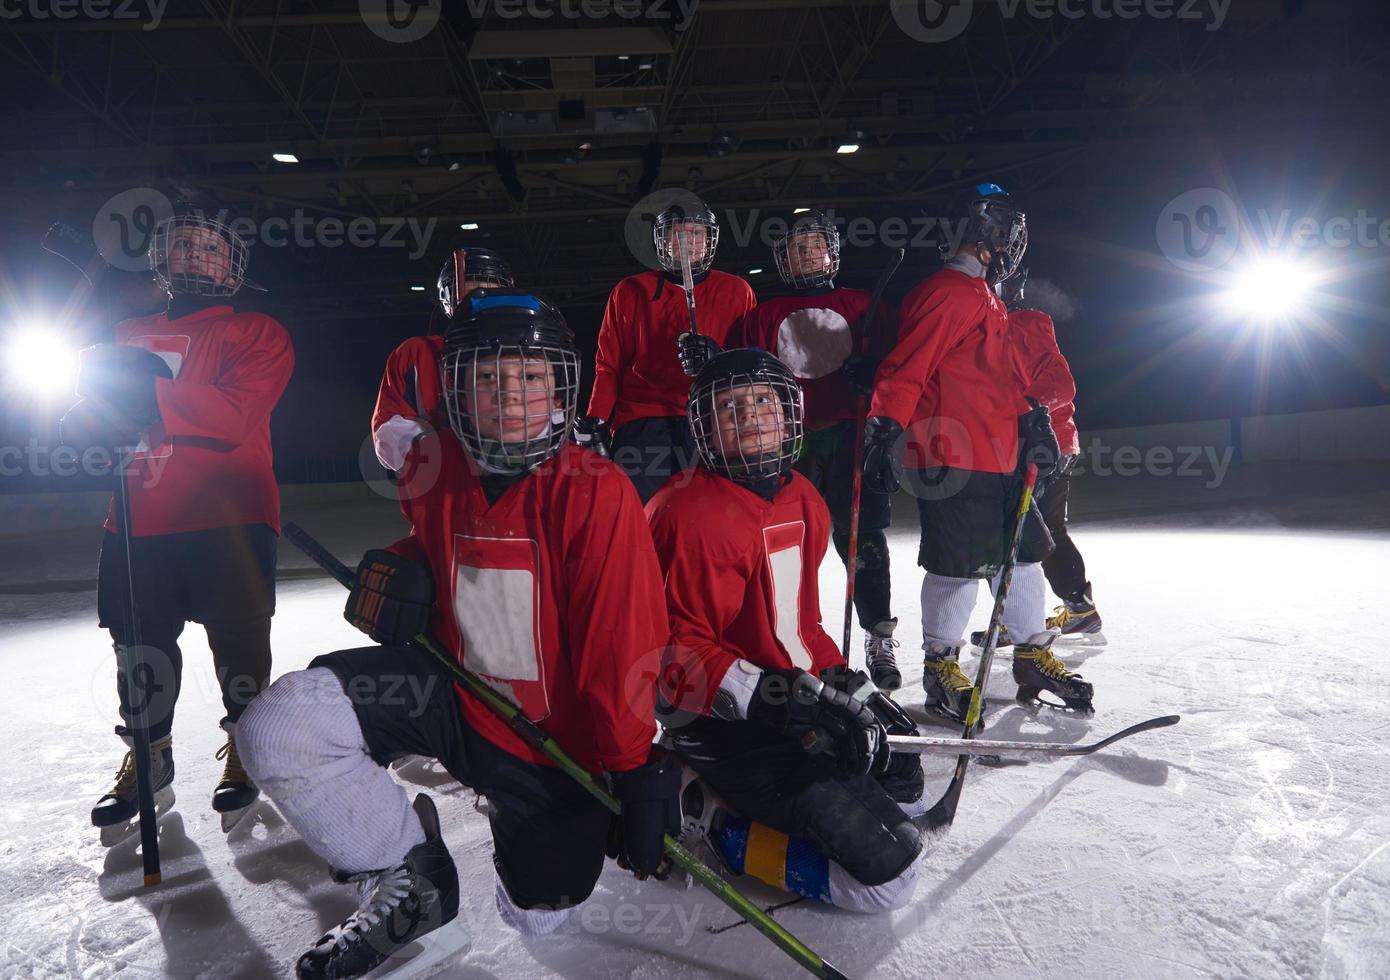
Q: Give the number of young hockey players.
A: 8